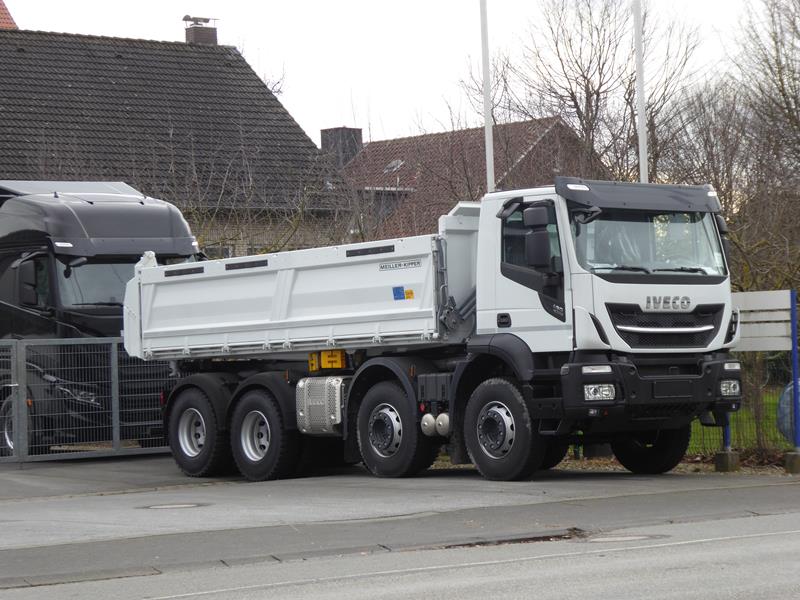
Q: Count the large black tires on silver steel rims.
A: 4